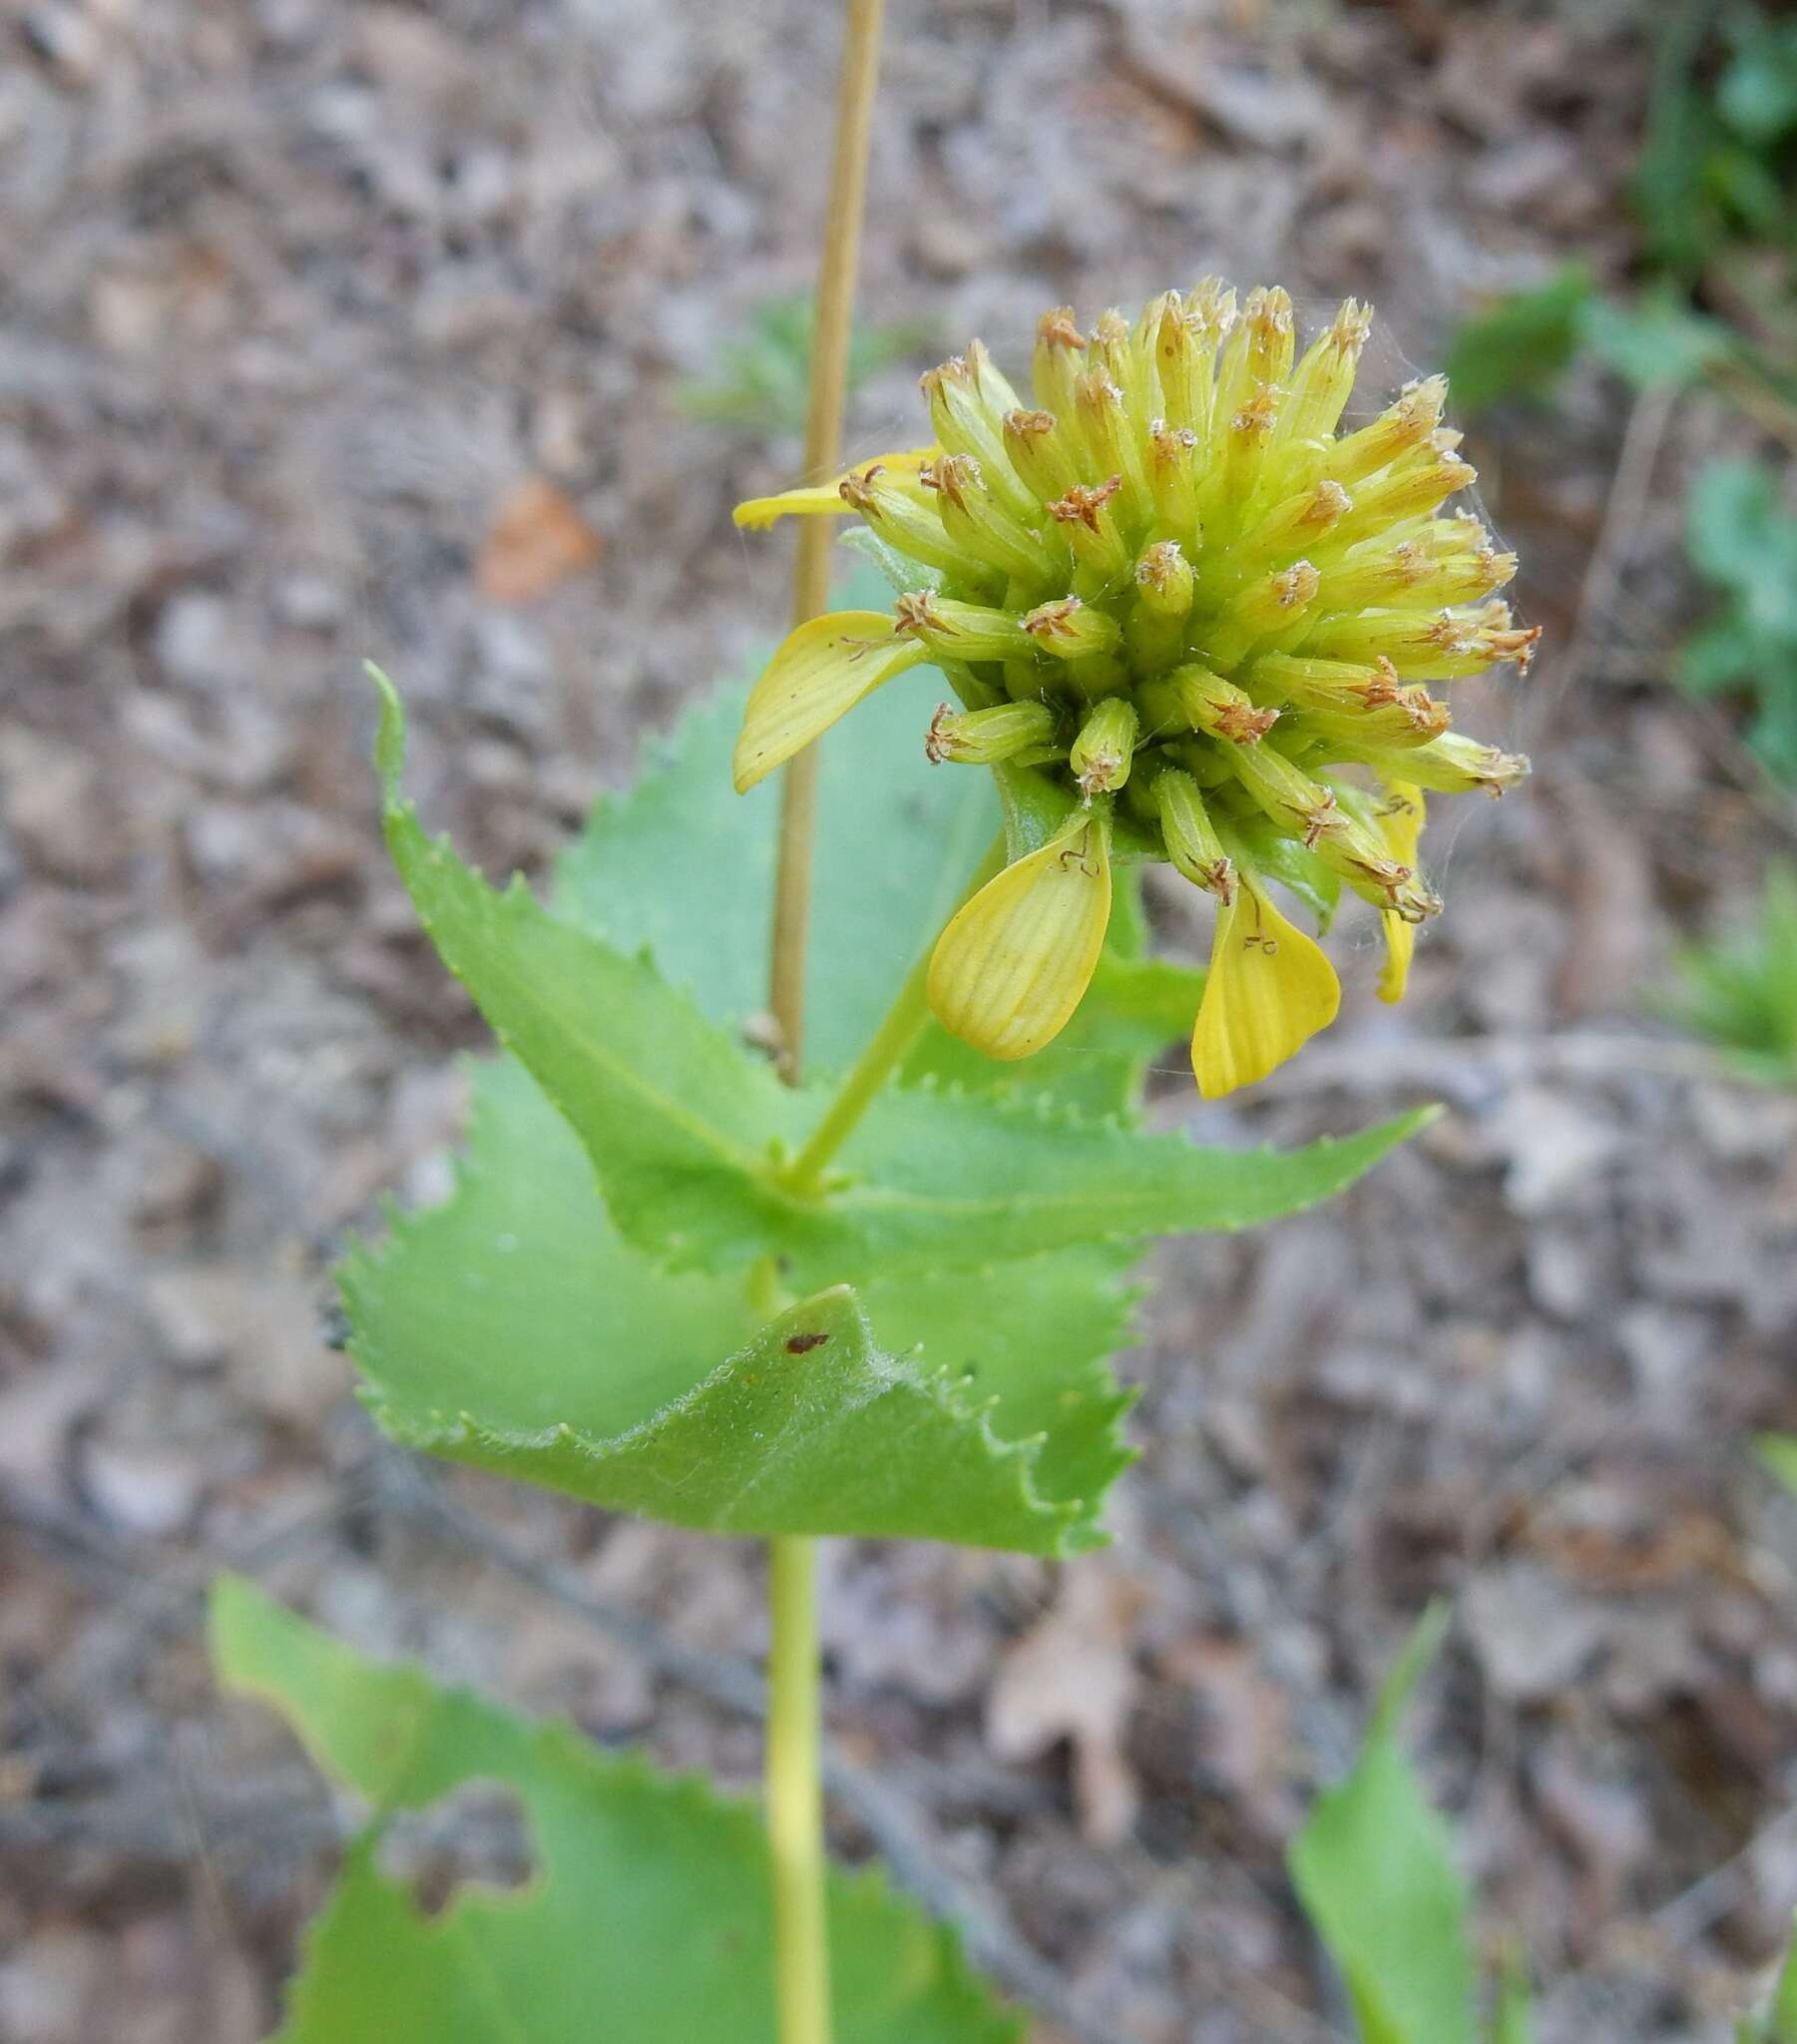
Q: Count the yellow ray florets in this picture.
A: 5